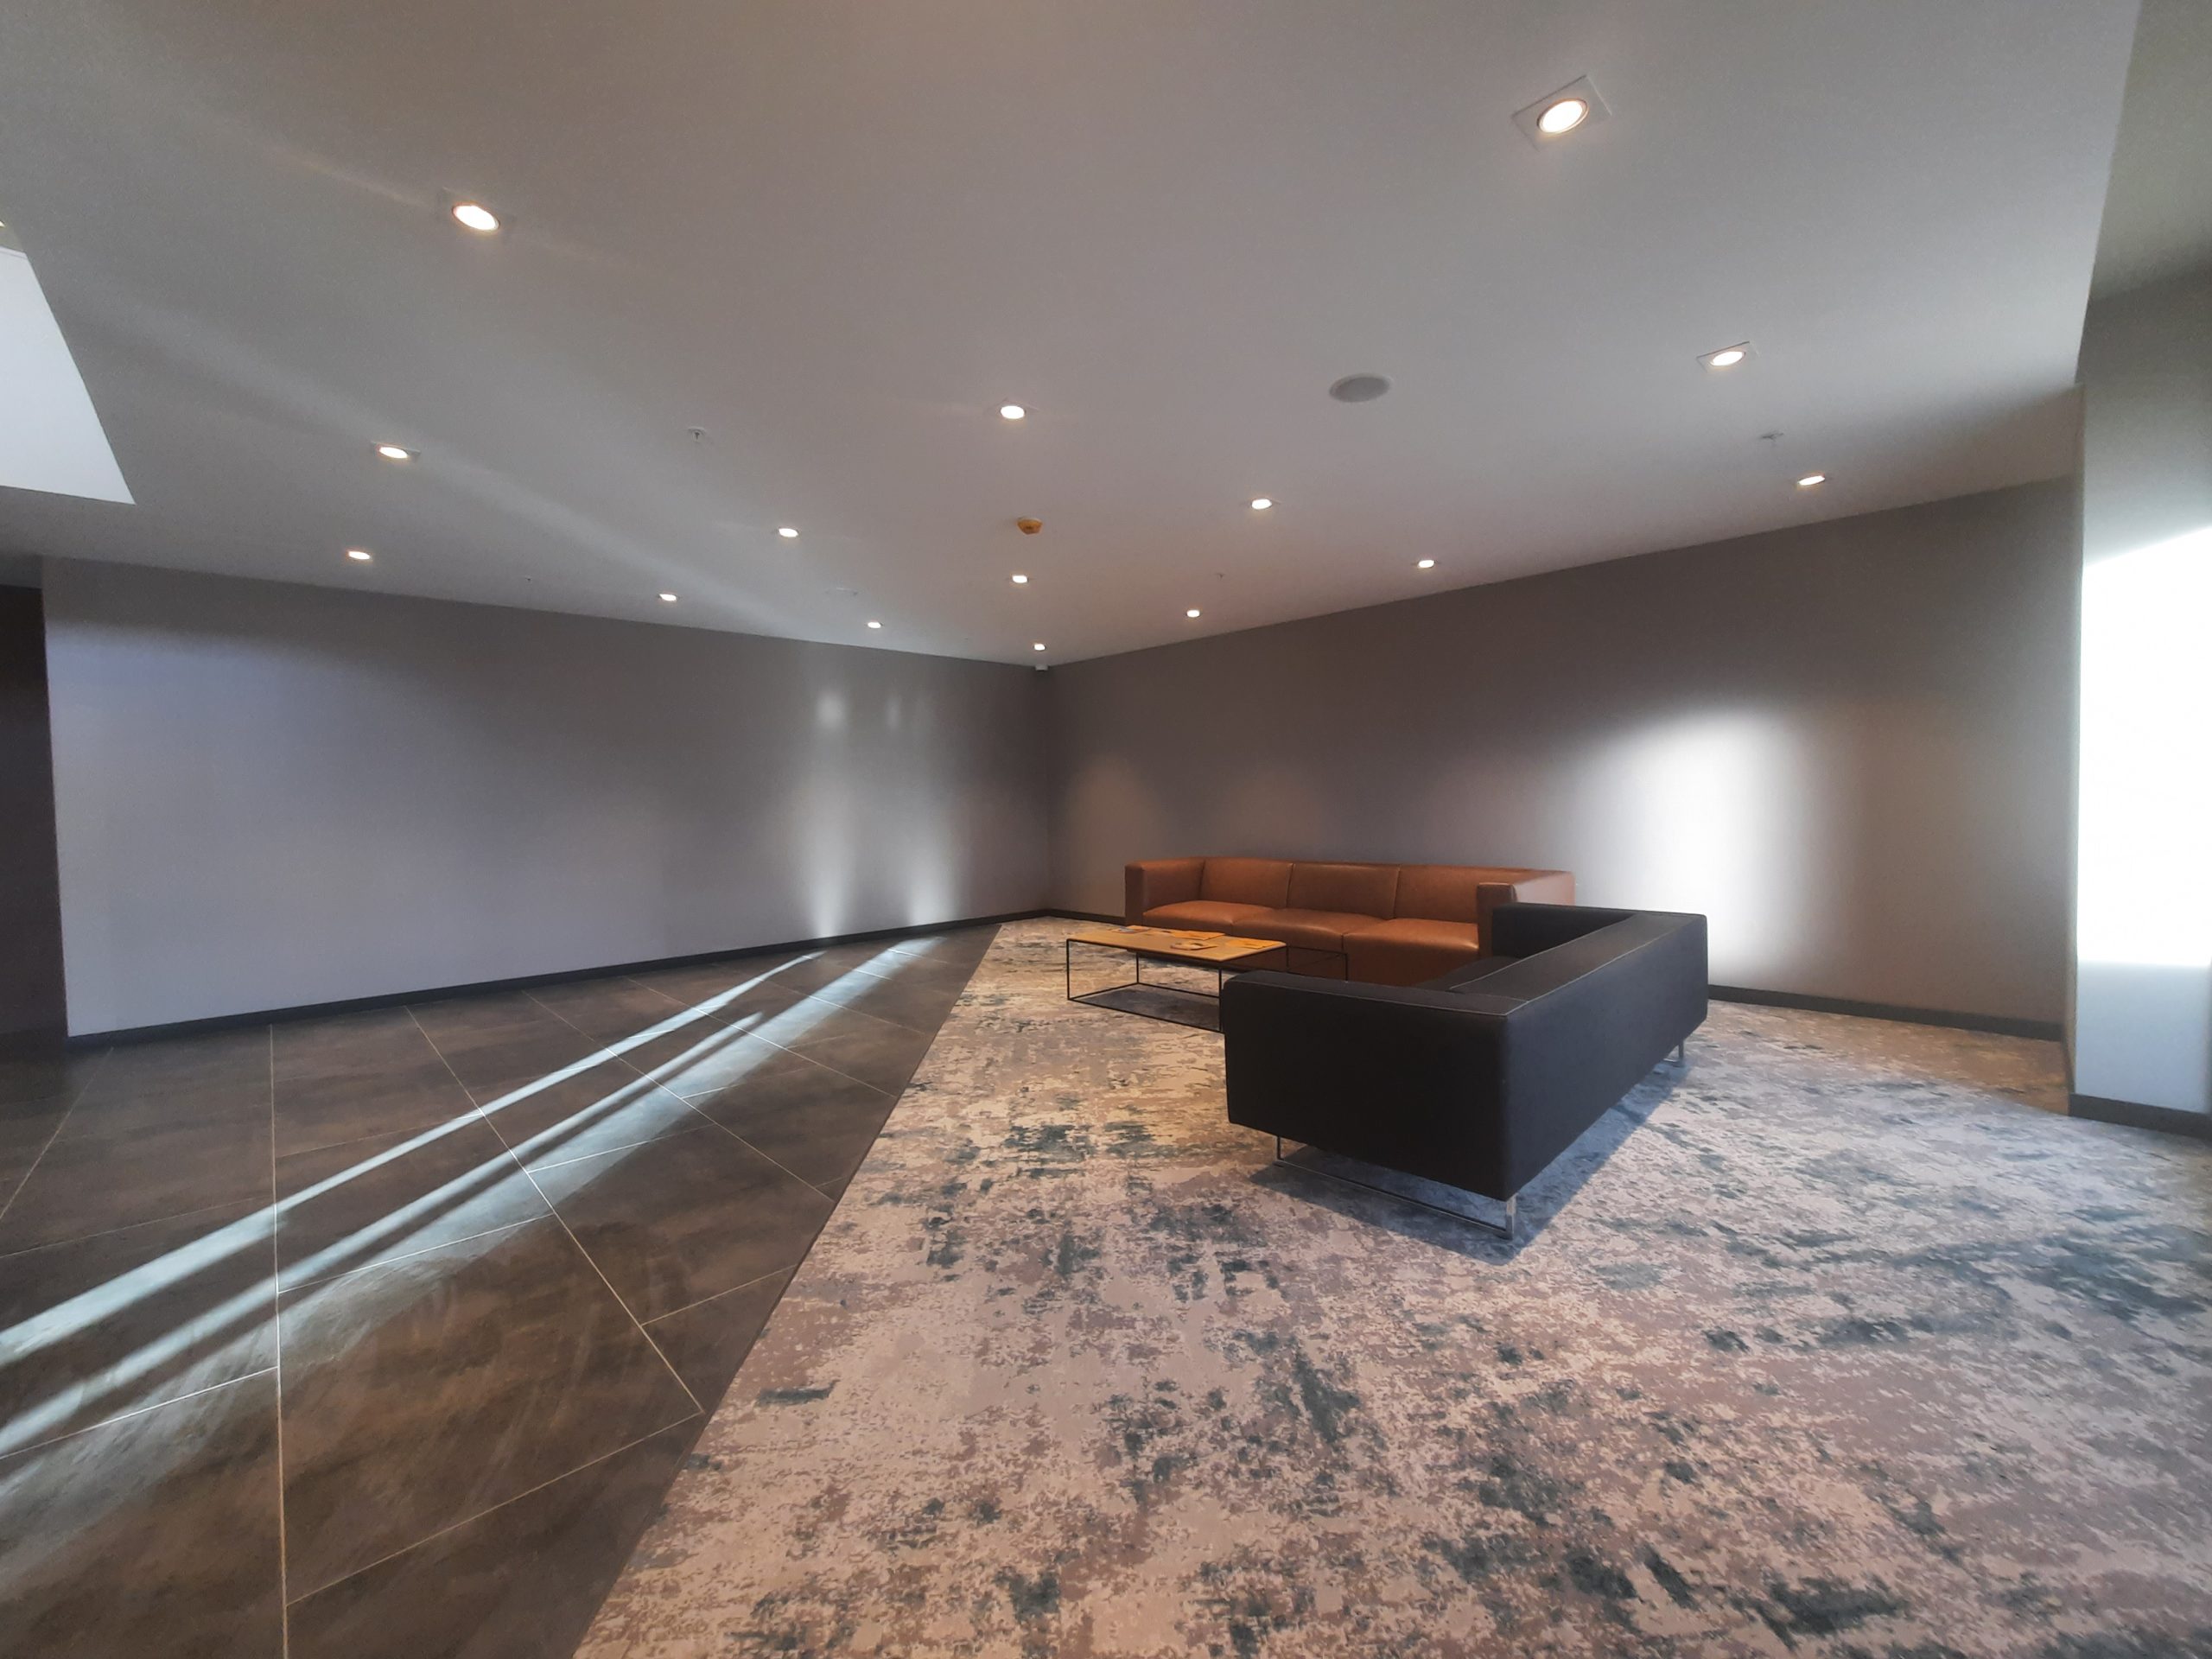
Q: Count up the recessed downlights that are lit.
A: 15